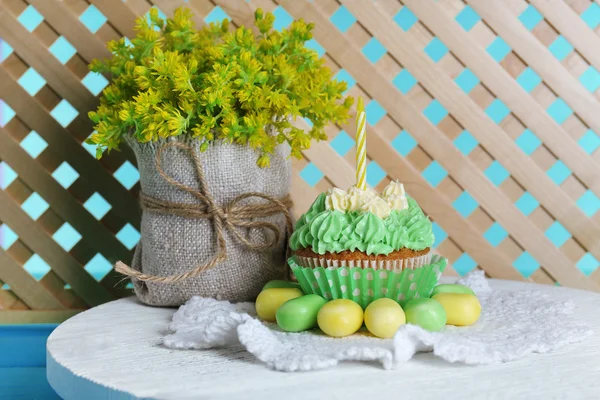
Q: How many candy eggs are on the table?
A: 8